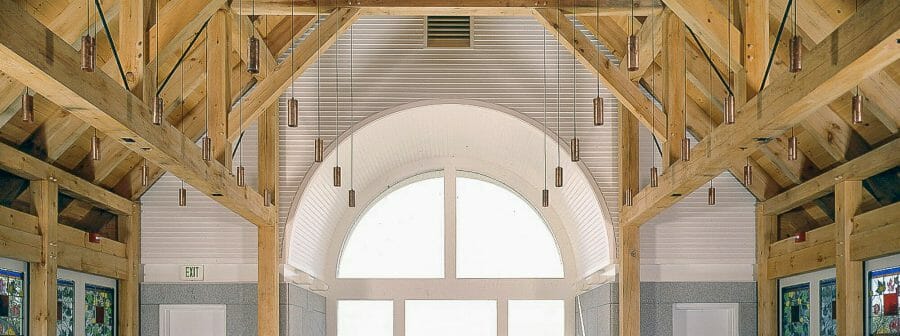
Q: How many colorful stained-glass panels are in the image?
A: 6